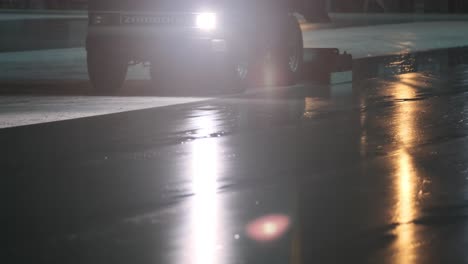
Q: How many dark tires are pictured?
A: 3